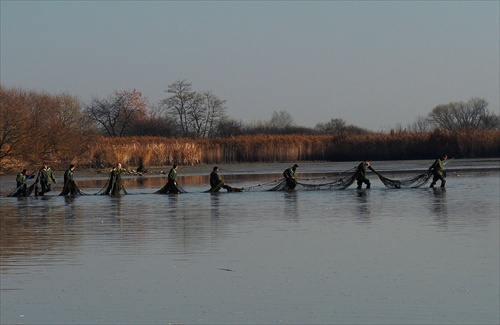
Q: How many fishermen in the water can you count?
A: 9